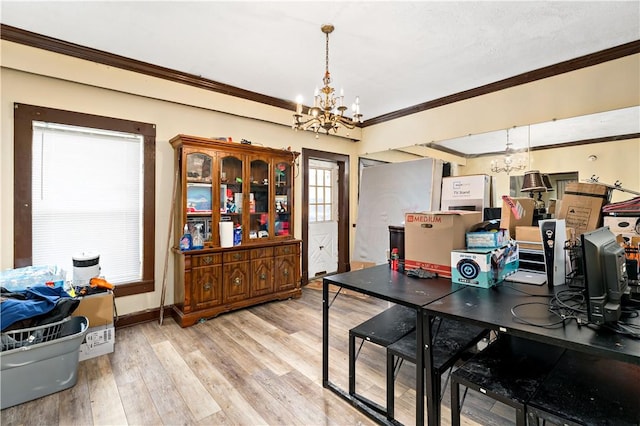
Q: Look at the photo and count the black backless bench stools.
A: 4